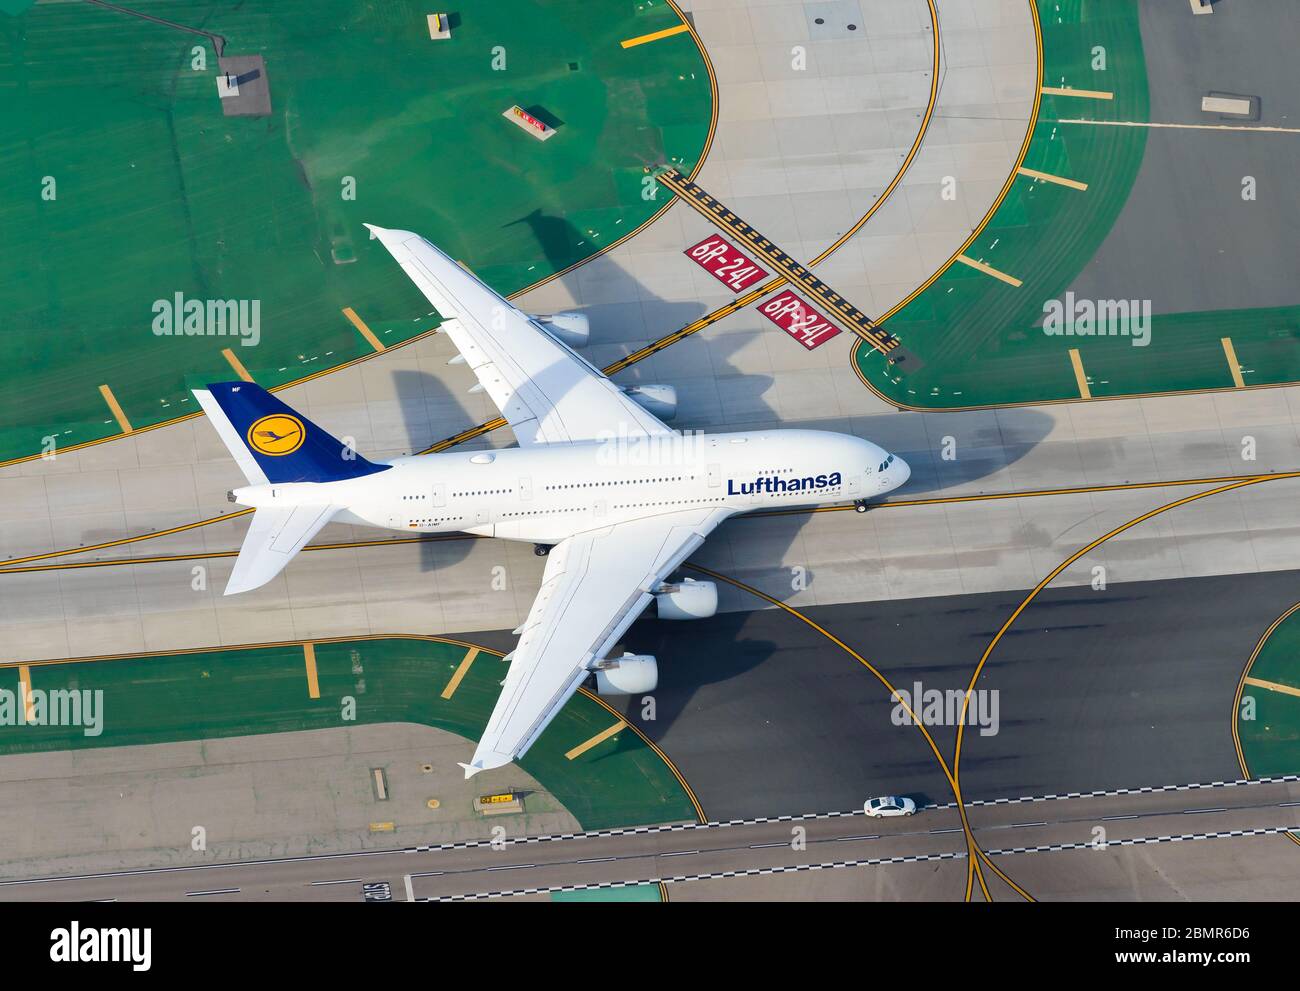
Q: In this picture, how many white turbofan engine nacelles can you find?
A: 4